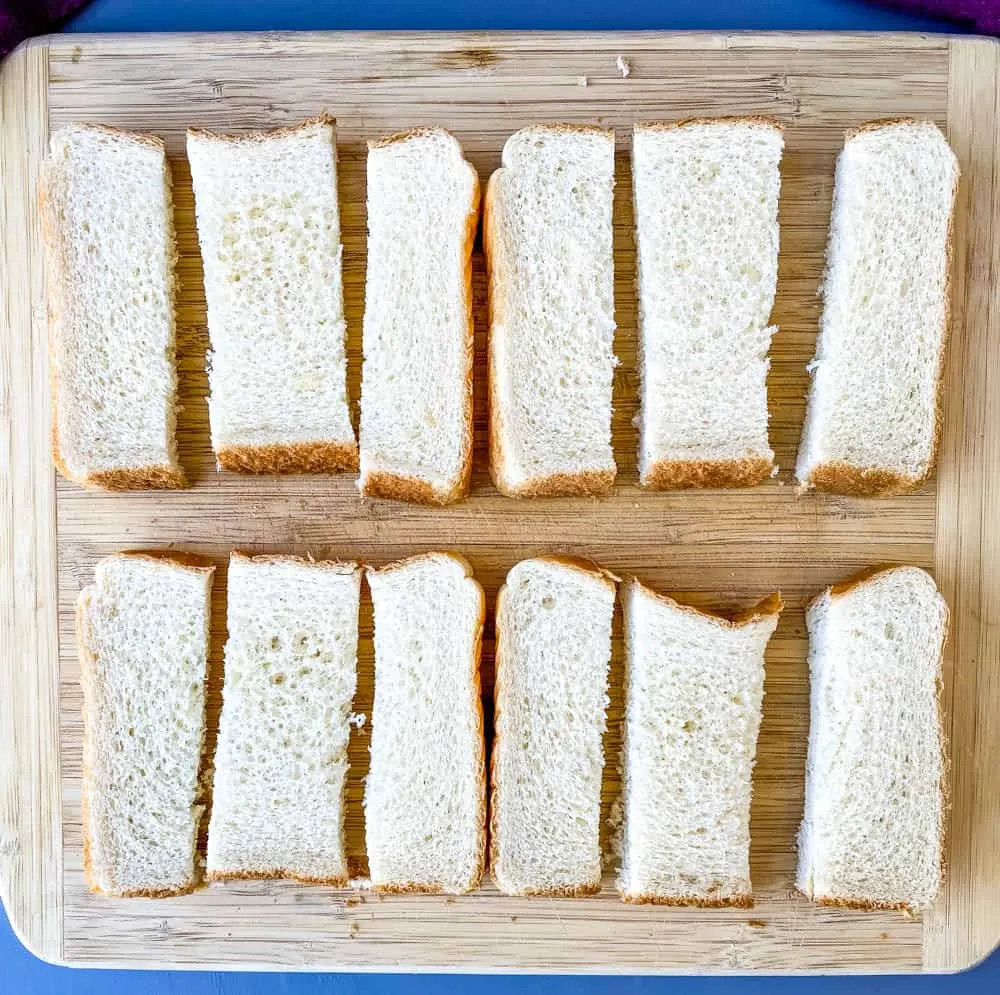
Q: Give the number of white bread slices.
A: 12